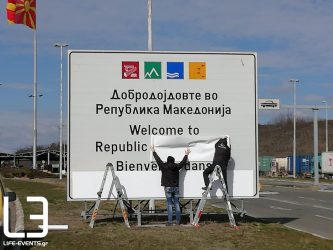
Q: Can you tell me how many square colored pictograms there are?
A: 4